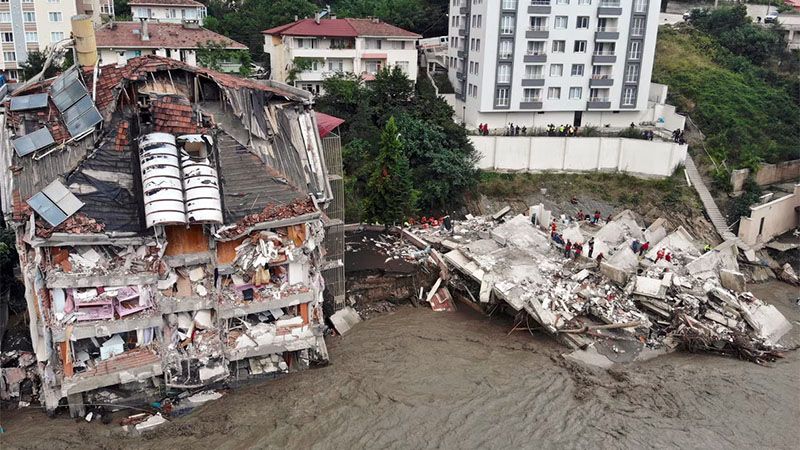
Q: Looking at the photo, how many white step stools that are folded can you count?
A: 0